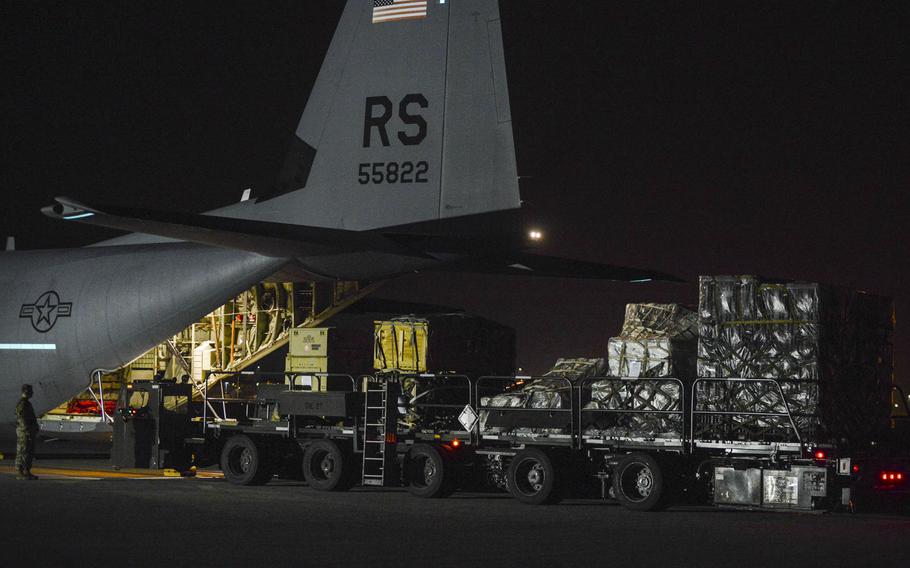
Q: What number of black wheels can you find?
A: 5